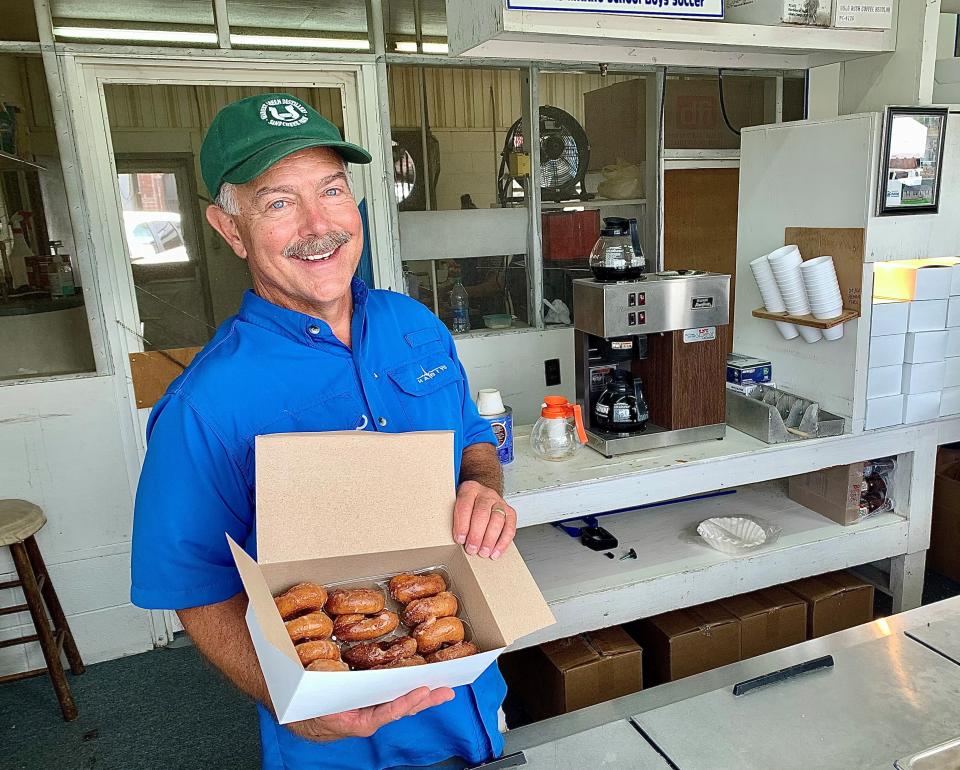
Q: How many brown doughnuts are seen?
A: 12